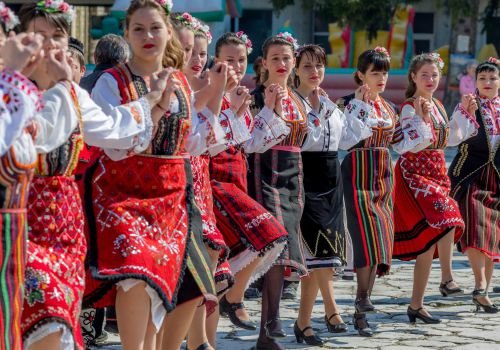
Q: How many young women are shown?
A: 11